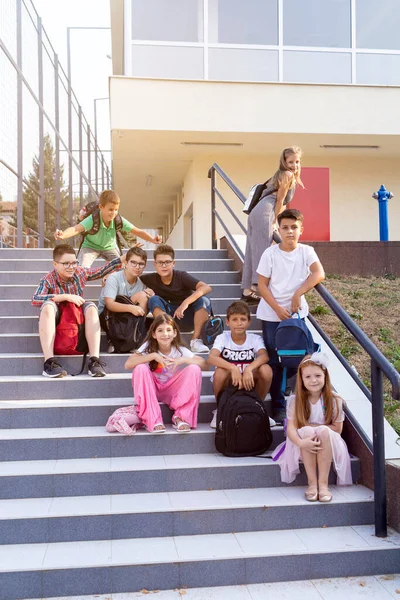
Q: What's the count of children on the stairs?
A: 9